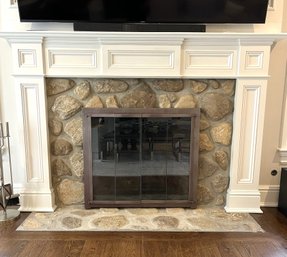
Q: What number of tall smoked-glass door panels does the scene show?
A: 4